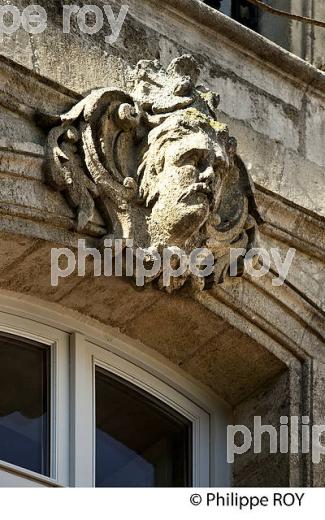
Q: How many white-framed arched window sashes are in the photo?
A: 2